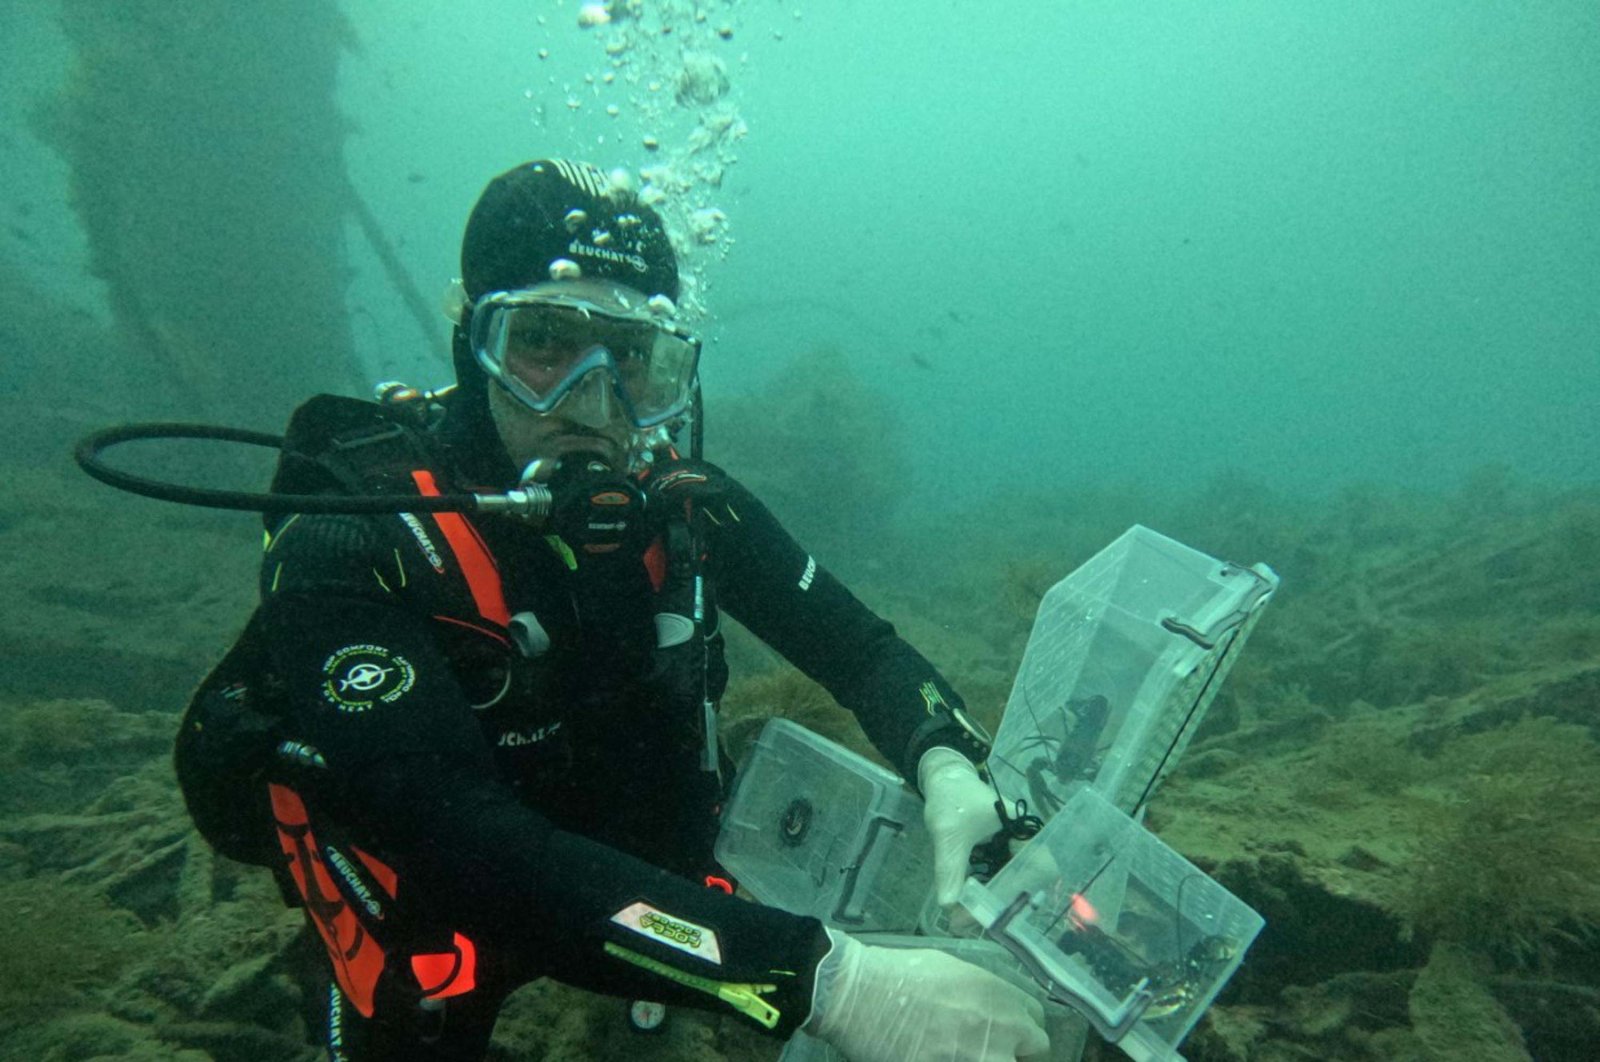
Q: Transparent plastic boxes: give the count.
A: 4